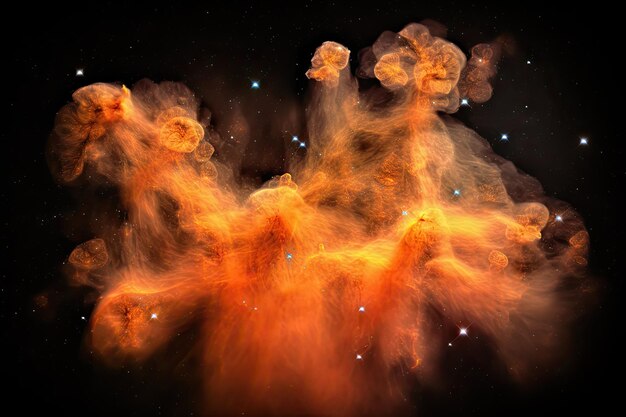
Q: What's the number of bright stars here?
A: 15